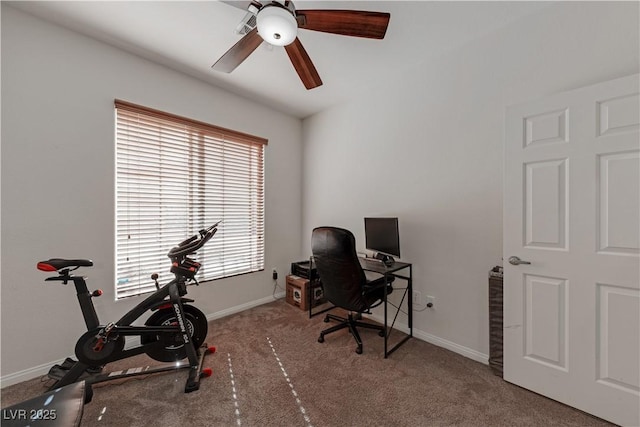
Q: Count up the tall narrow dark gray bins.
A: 1